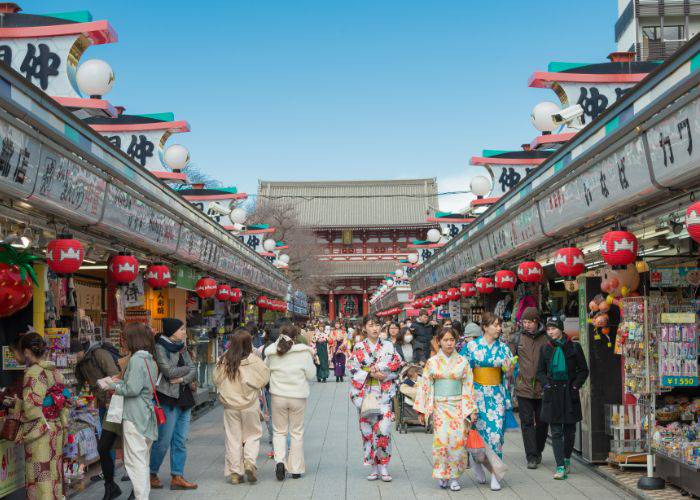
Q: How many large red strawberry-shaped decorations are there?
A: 1